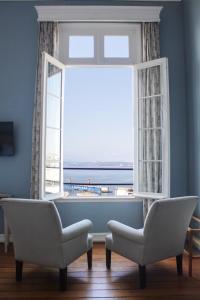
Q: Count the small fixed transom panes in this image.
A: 2